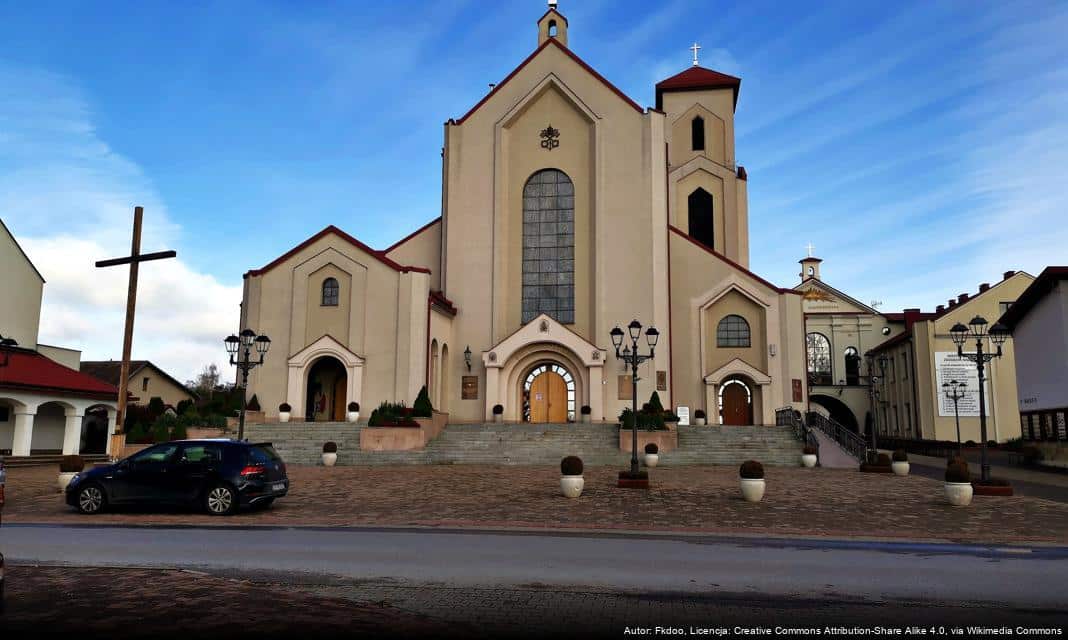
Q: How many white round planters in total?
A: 13